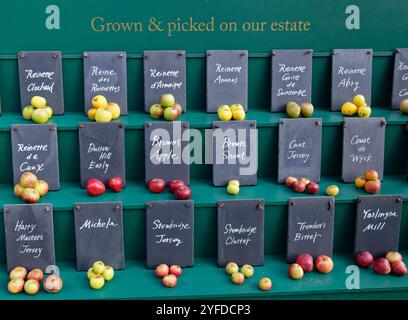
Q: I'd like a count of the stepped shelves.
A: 3